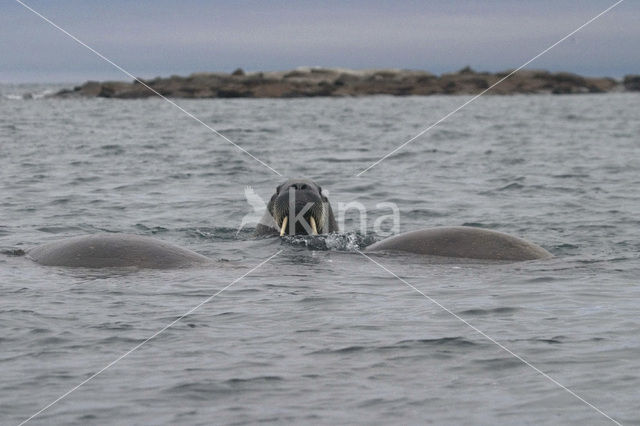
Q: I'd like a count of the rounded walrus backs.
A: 2